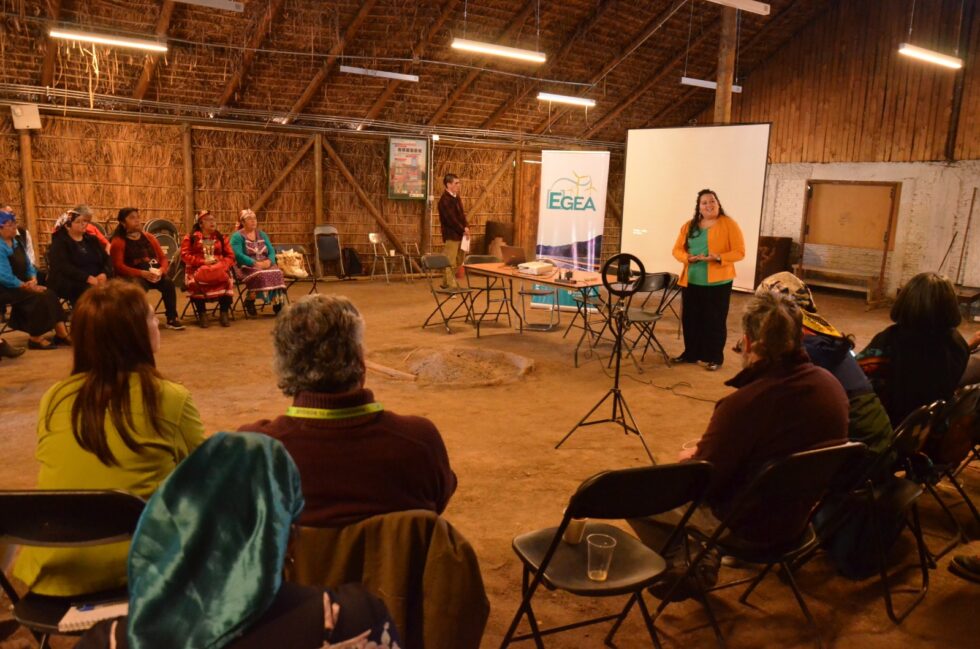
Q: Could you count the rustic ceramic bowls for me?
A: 0